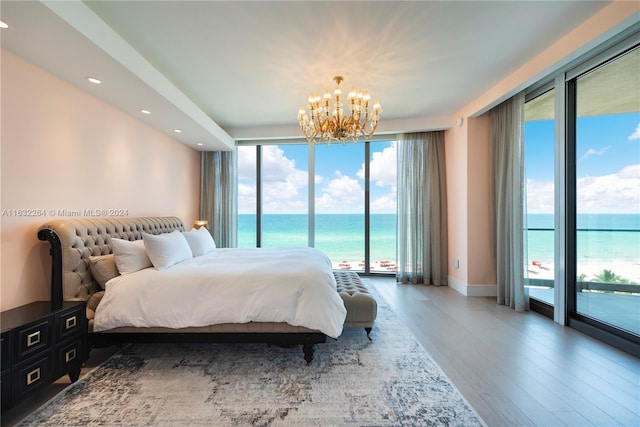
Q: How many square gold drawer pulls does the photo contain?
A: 4